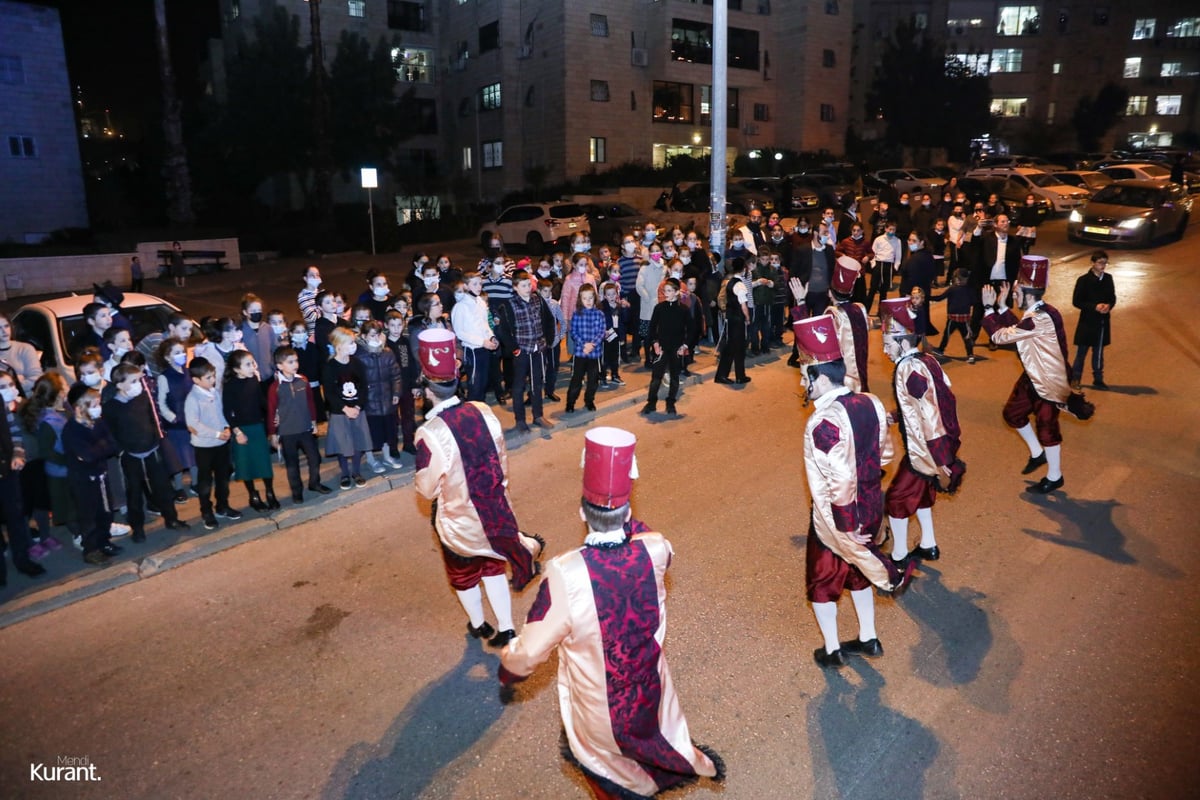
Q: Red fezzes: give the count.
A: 6